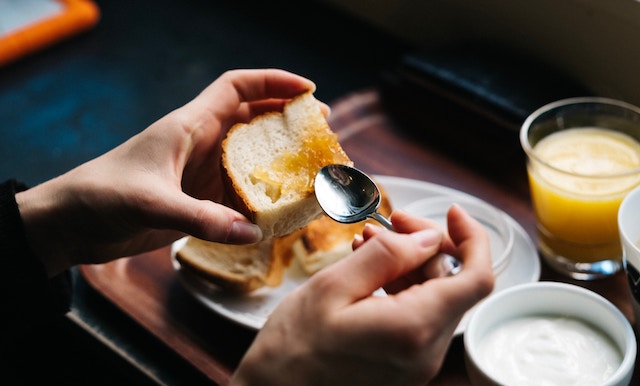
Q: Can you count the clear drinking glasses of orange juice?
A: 1